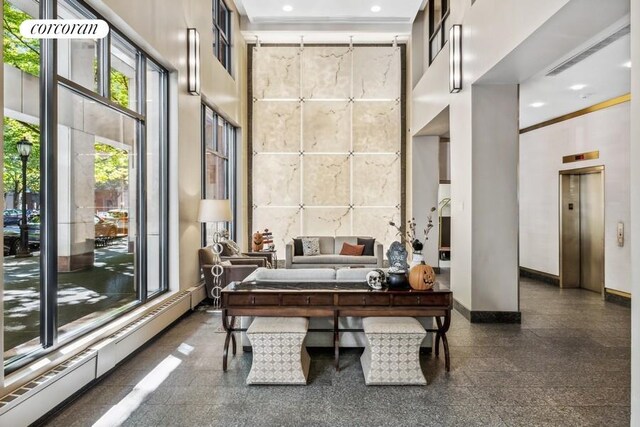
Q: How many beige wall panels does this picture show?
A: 12